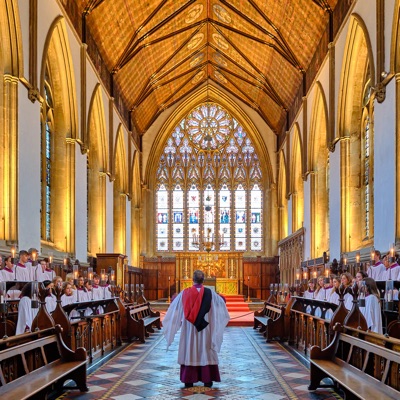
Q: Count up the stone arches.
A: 11